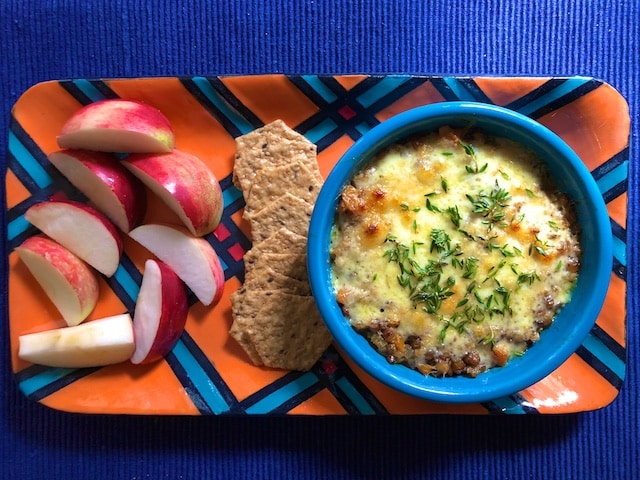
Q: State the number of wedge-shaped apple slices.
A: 8